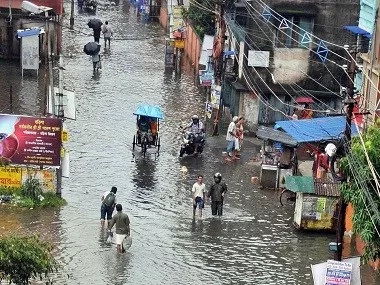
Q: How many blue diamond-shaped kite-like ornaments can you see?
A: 2